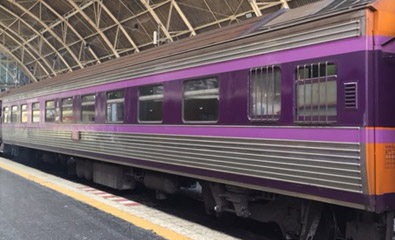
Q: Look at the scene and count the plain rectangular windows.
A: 10